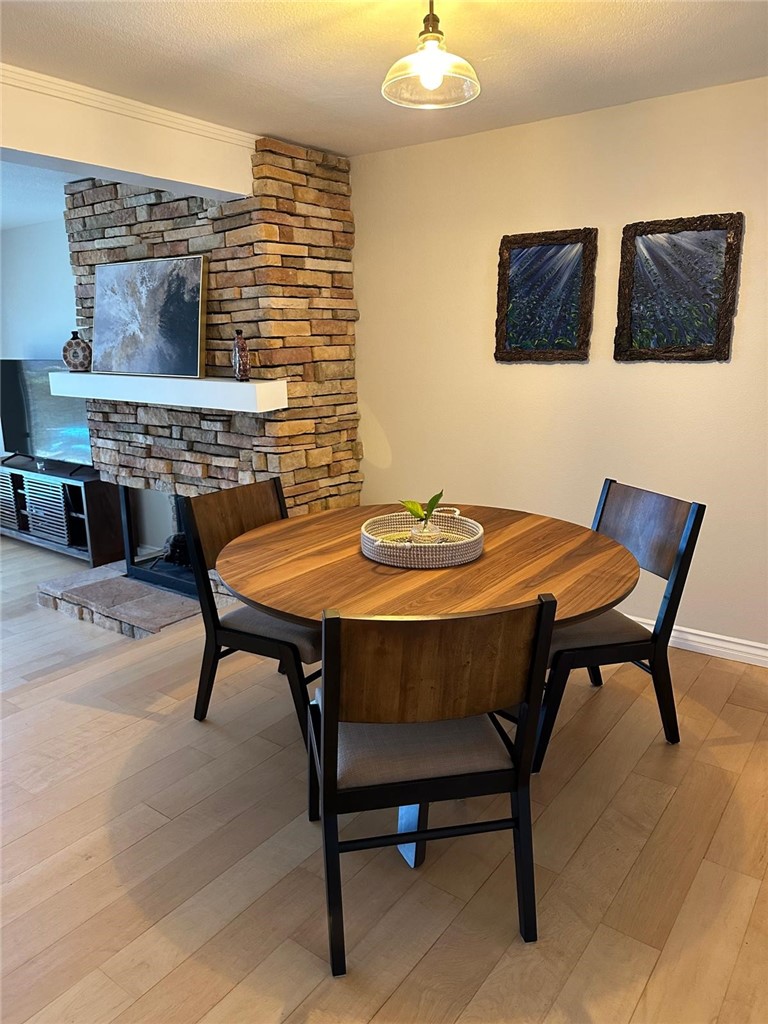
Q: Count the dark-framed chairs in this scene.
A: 3